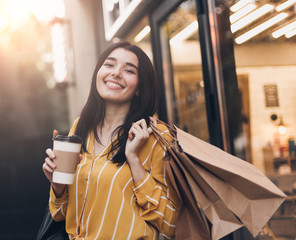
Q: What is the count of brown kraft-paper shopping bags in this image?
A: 3